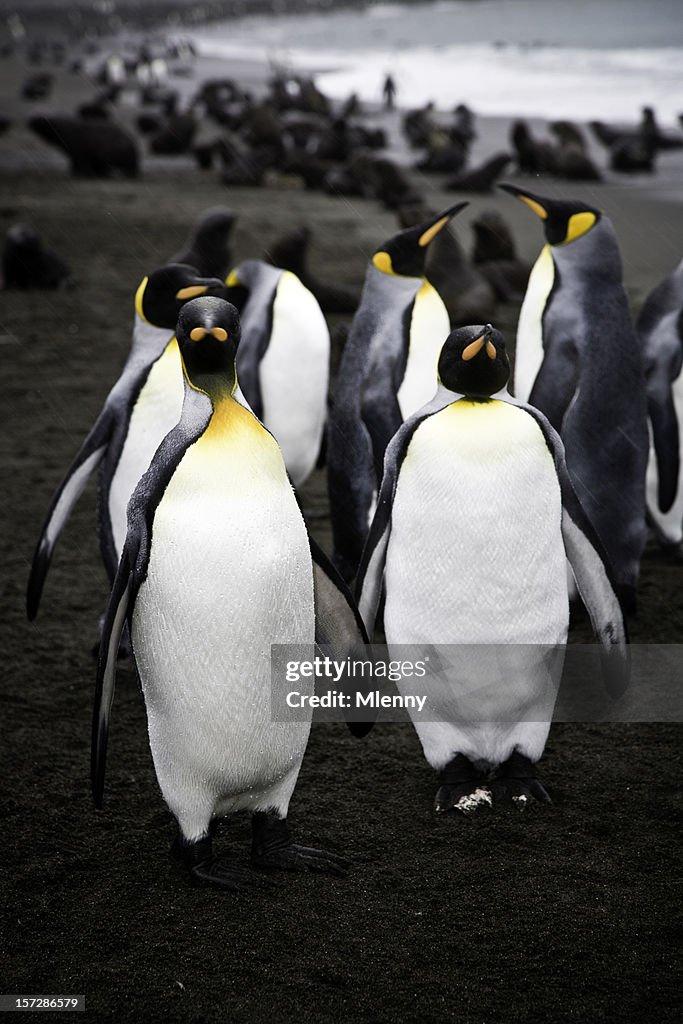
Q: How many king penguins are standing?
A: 7